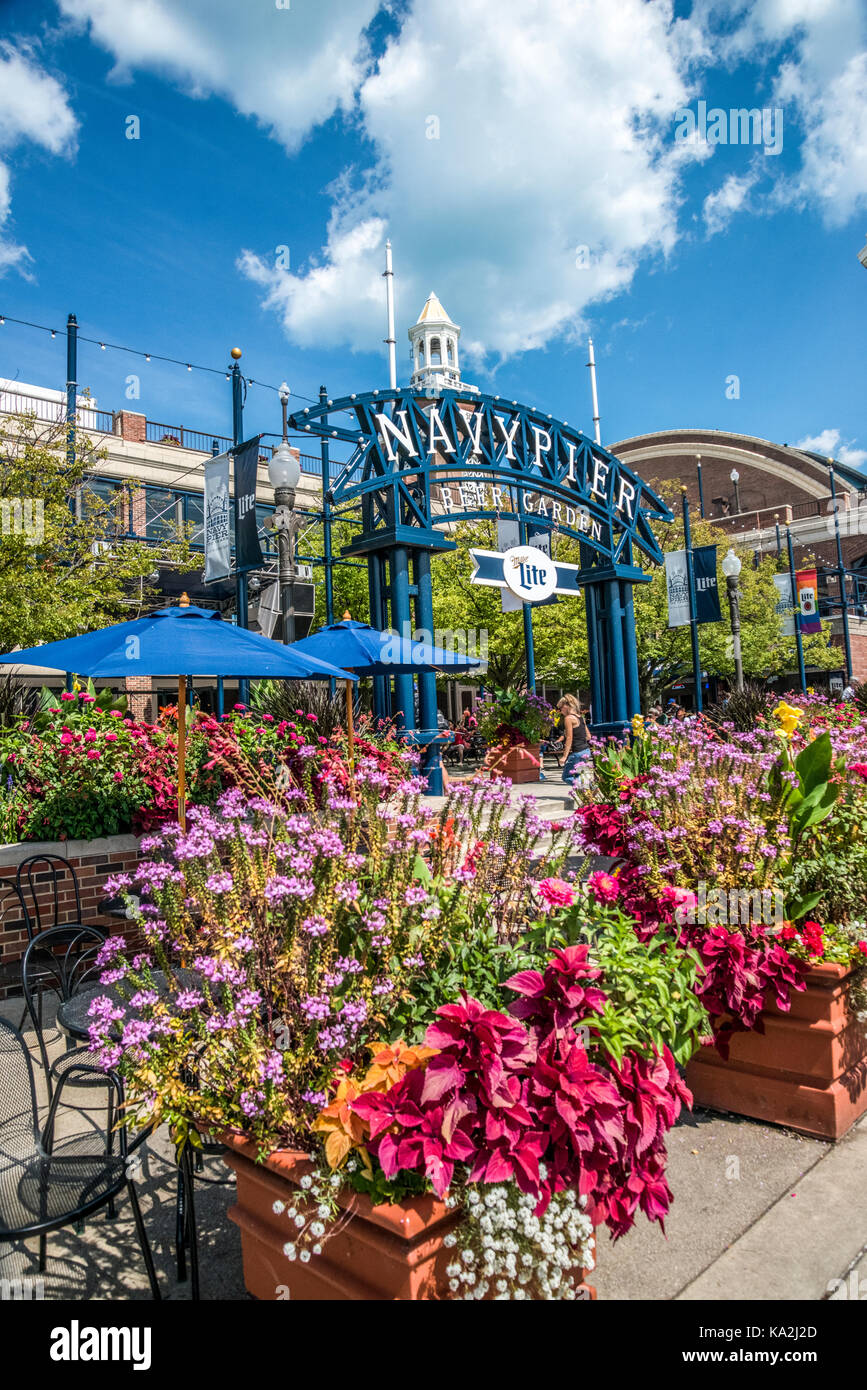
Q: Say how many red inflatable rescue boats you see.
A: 0